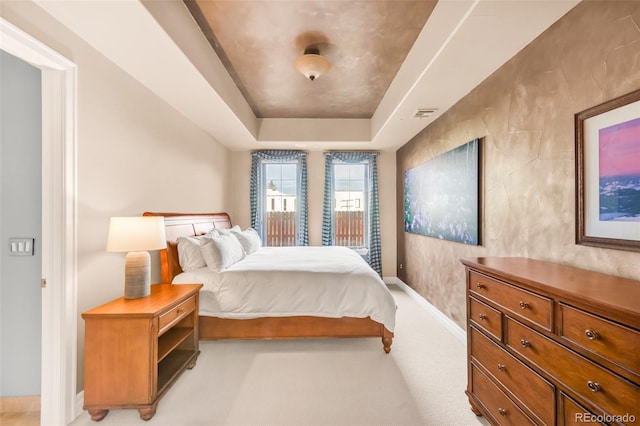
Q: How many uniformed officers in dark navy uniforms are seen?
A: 0